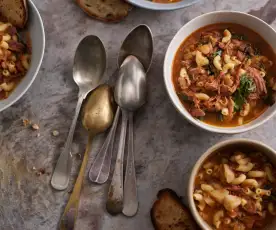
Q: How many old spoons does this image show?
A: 5